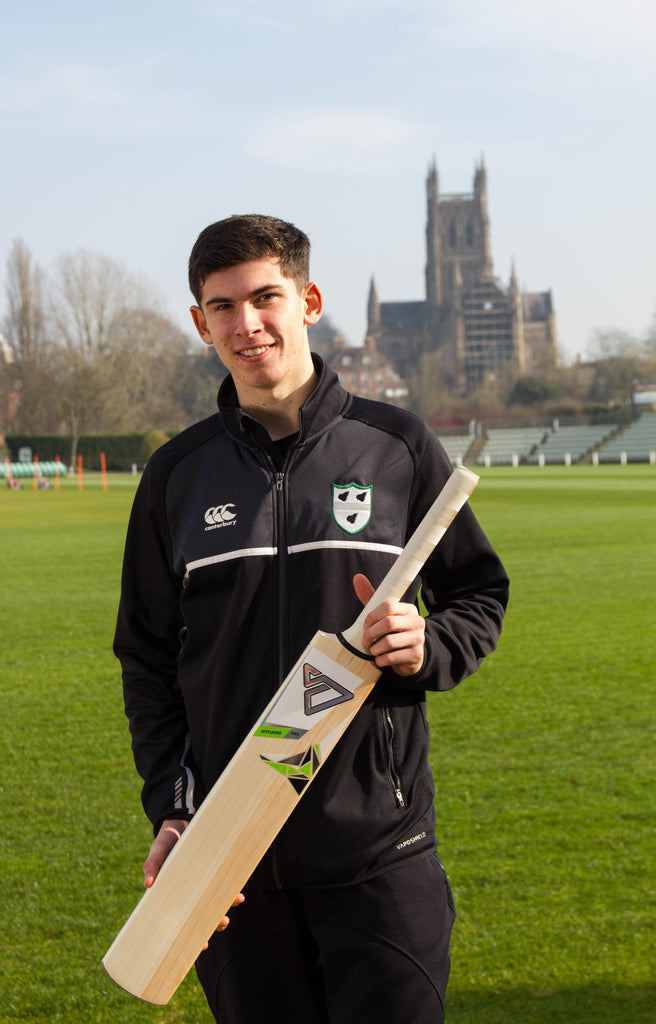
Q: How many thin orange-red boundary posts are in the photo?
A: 5